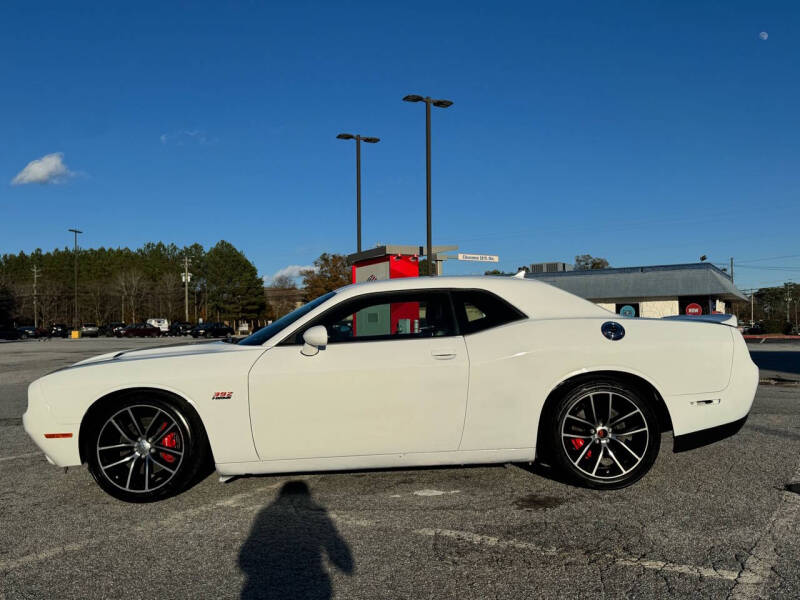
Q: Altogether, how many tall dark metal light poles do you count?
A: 3